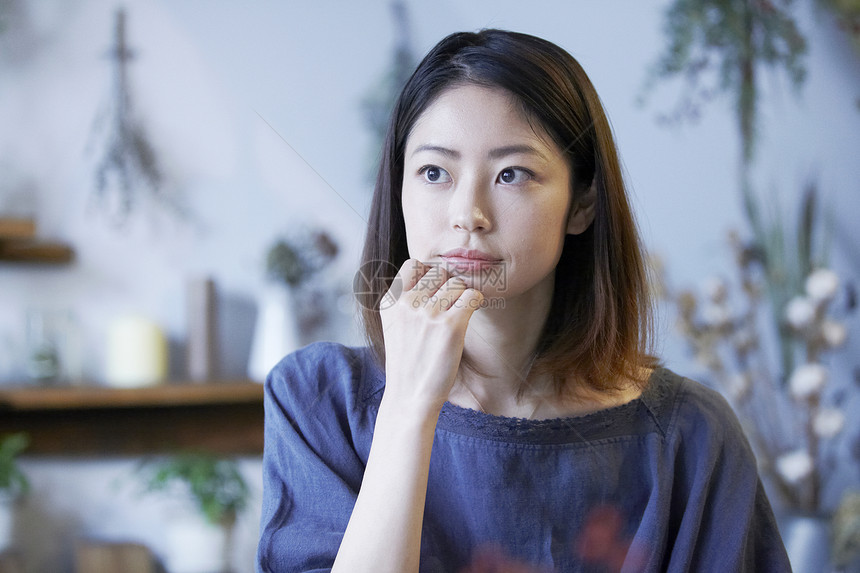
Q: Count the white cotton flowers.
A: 6